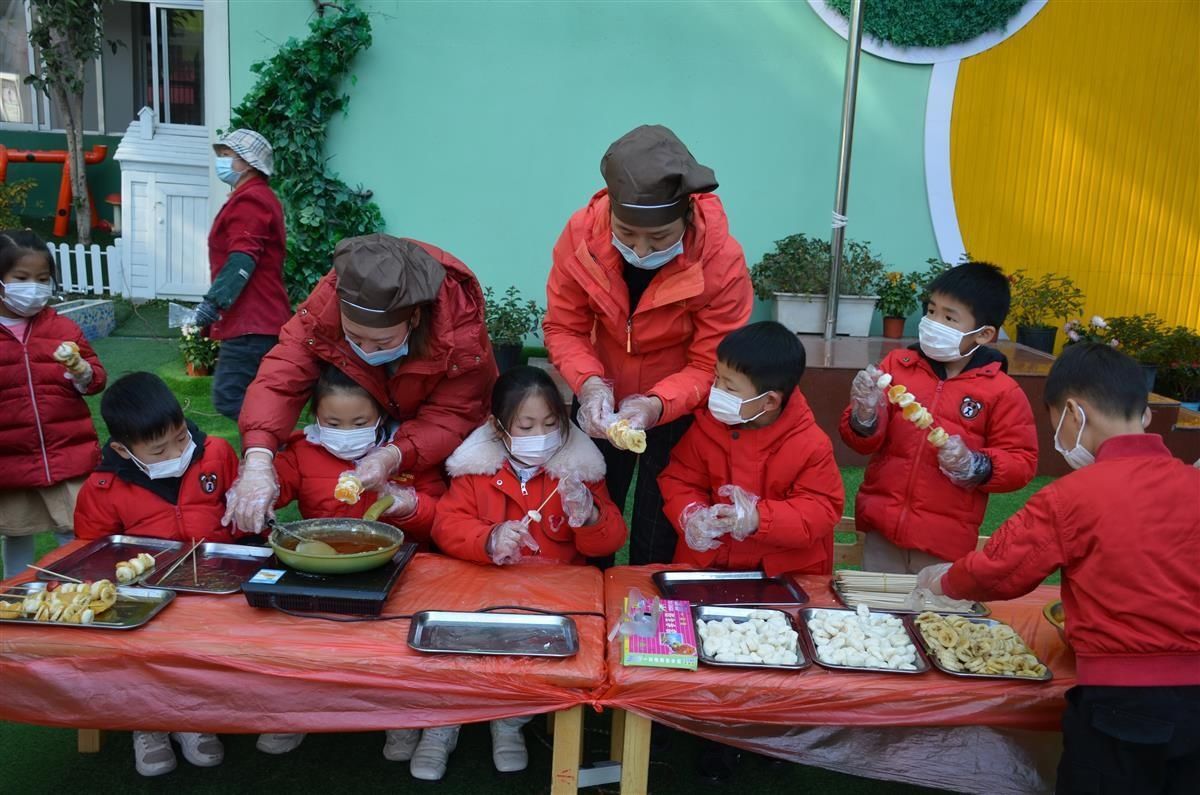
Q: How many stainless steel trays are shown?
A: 9